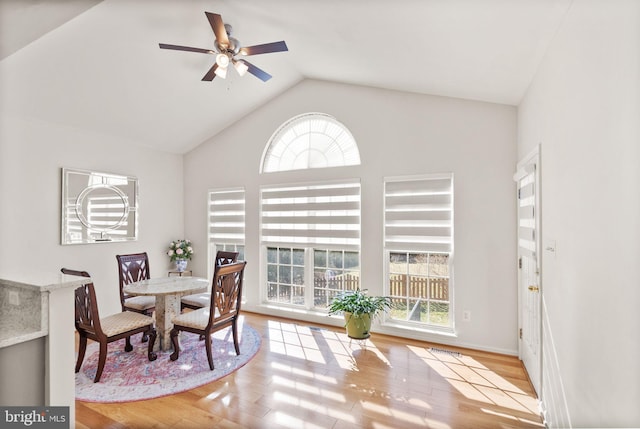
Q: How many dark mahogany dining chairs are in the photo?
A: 4